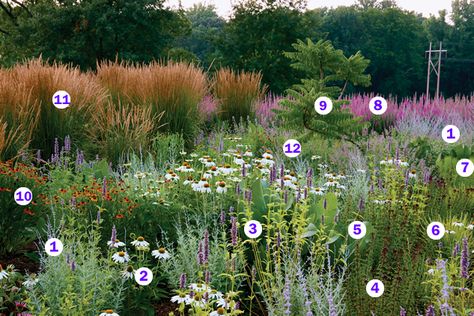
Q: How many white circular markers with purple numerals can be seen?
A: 13